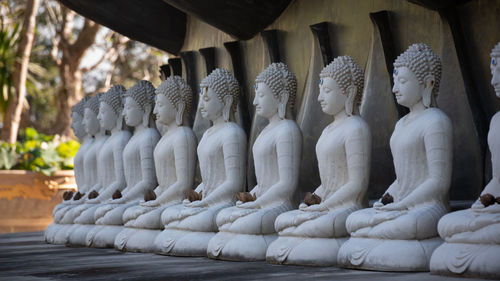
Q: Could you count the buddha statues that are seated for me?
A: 10